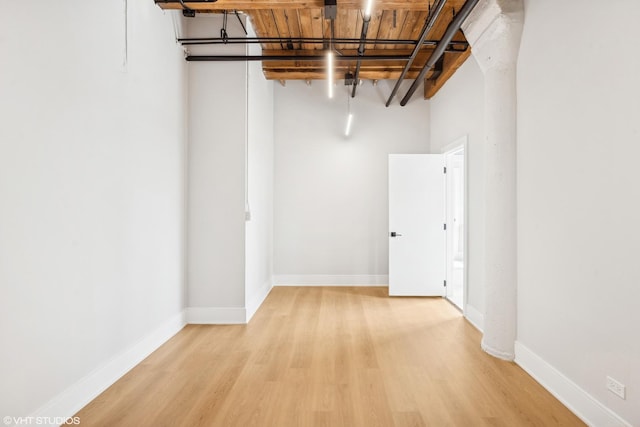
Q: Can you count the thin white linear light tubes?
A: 3